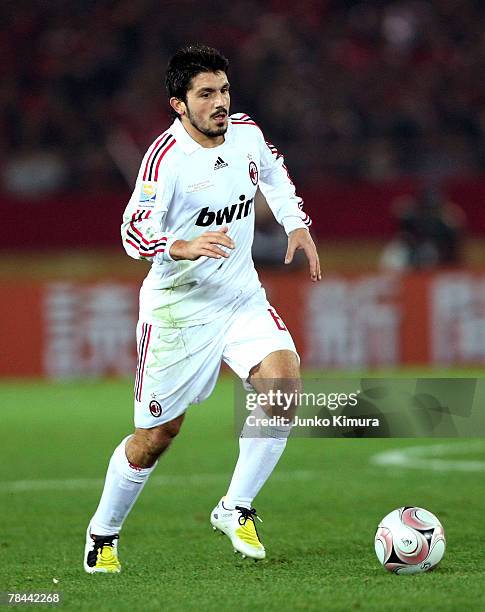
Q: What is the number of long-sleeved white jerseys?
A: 1